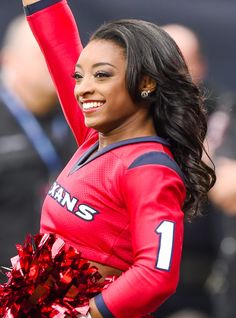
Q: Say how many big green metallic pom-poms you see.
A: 0